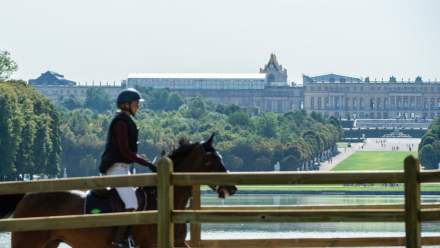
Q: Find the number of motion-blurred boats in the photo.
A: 0